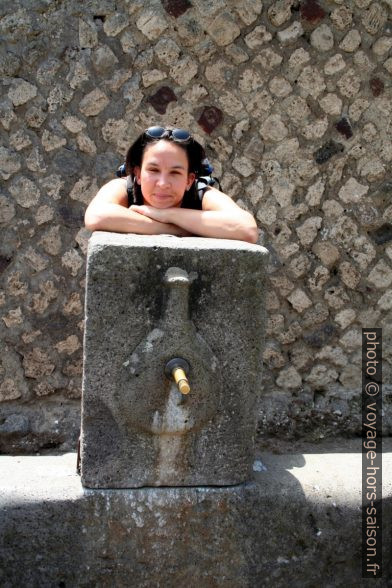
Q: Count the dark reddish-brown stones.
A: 6